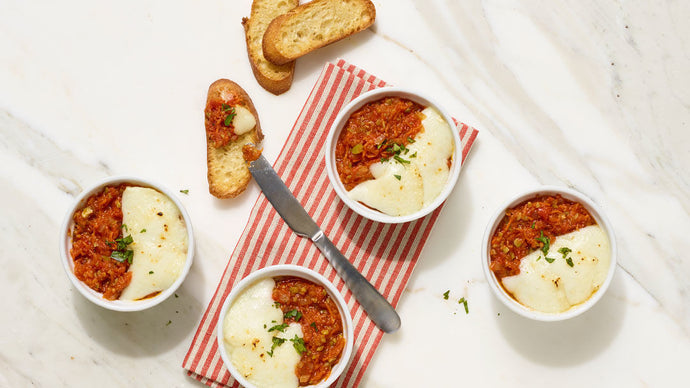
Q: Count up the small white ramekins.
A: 4